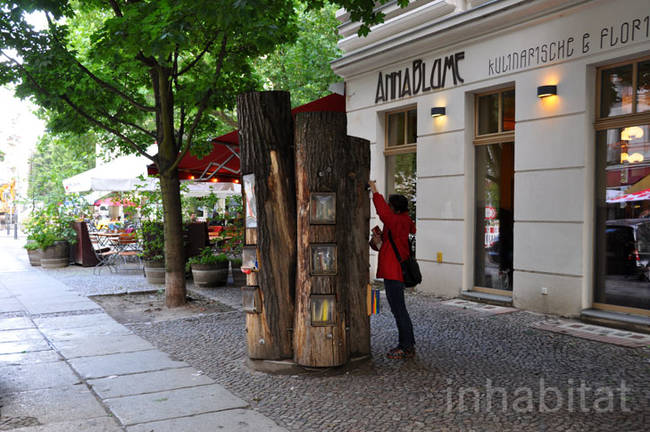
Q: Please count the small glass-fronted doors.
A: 6